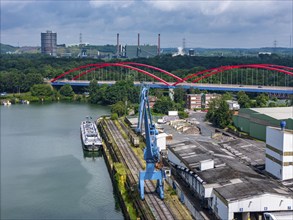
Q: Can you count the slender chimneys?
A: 3